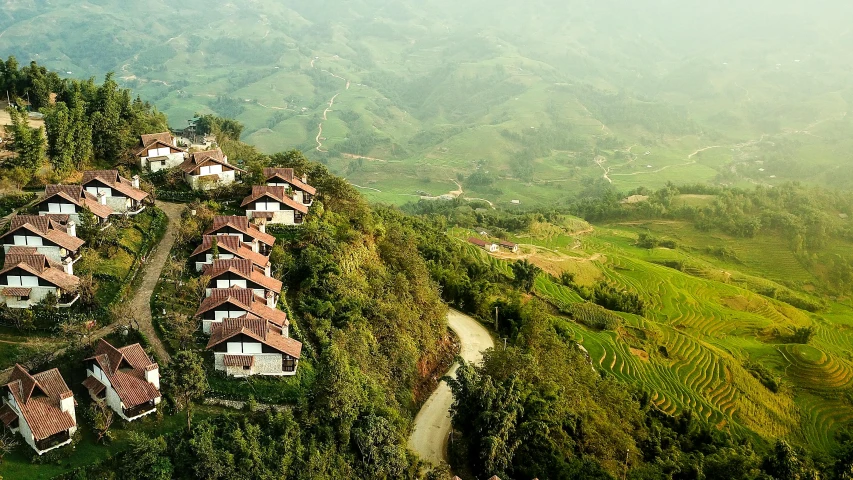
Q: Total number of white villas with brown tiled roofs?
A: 15